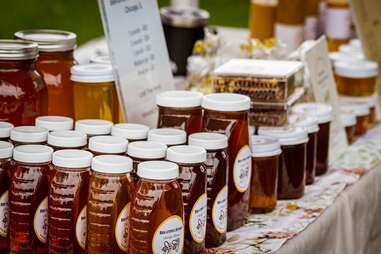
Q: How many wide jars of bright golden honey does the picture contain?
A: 1